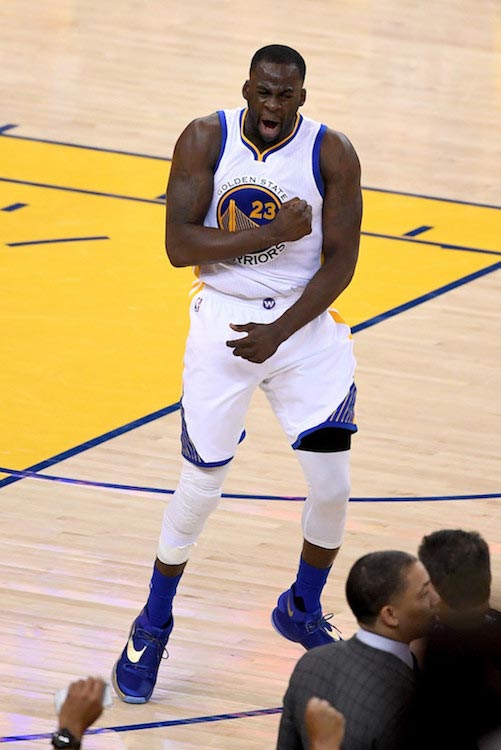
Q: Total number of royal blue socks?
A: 2